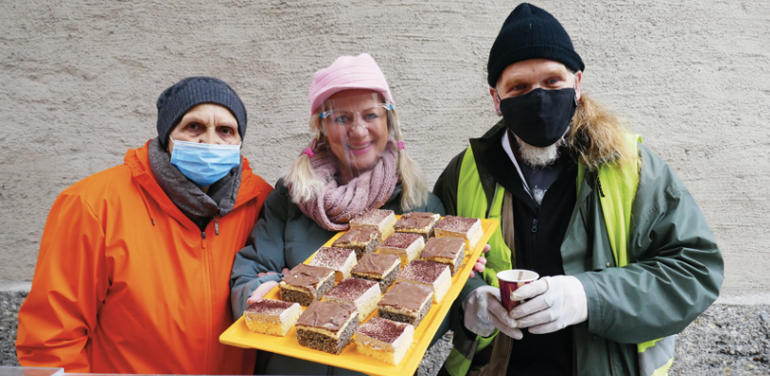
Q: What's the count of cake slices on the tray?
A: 15